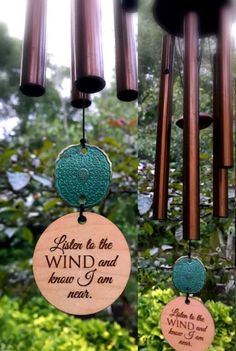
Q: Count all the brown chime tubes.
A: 8